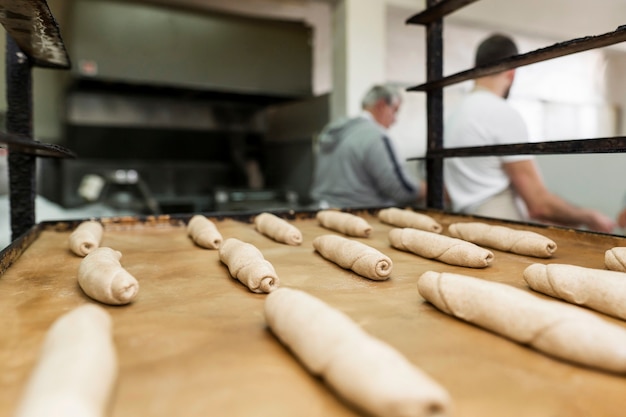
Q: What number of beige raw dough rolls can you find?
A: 15